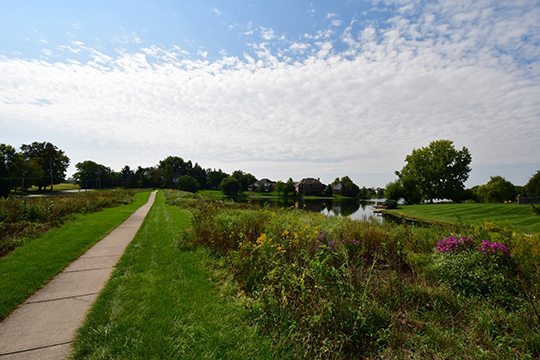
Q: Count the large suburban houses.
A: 3